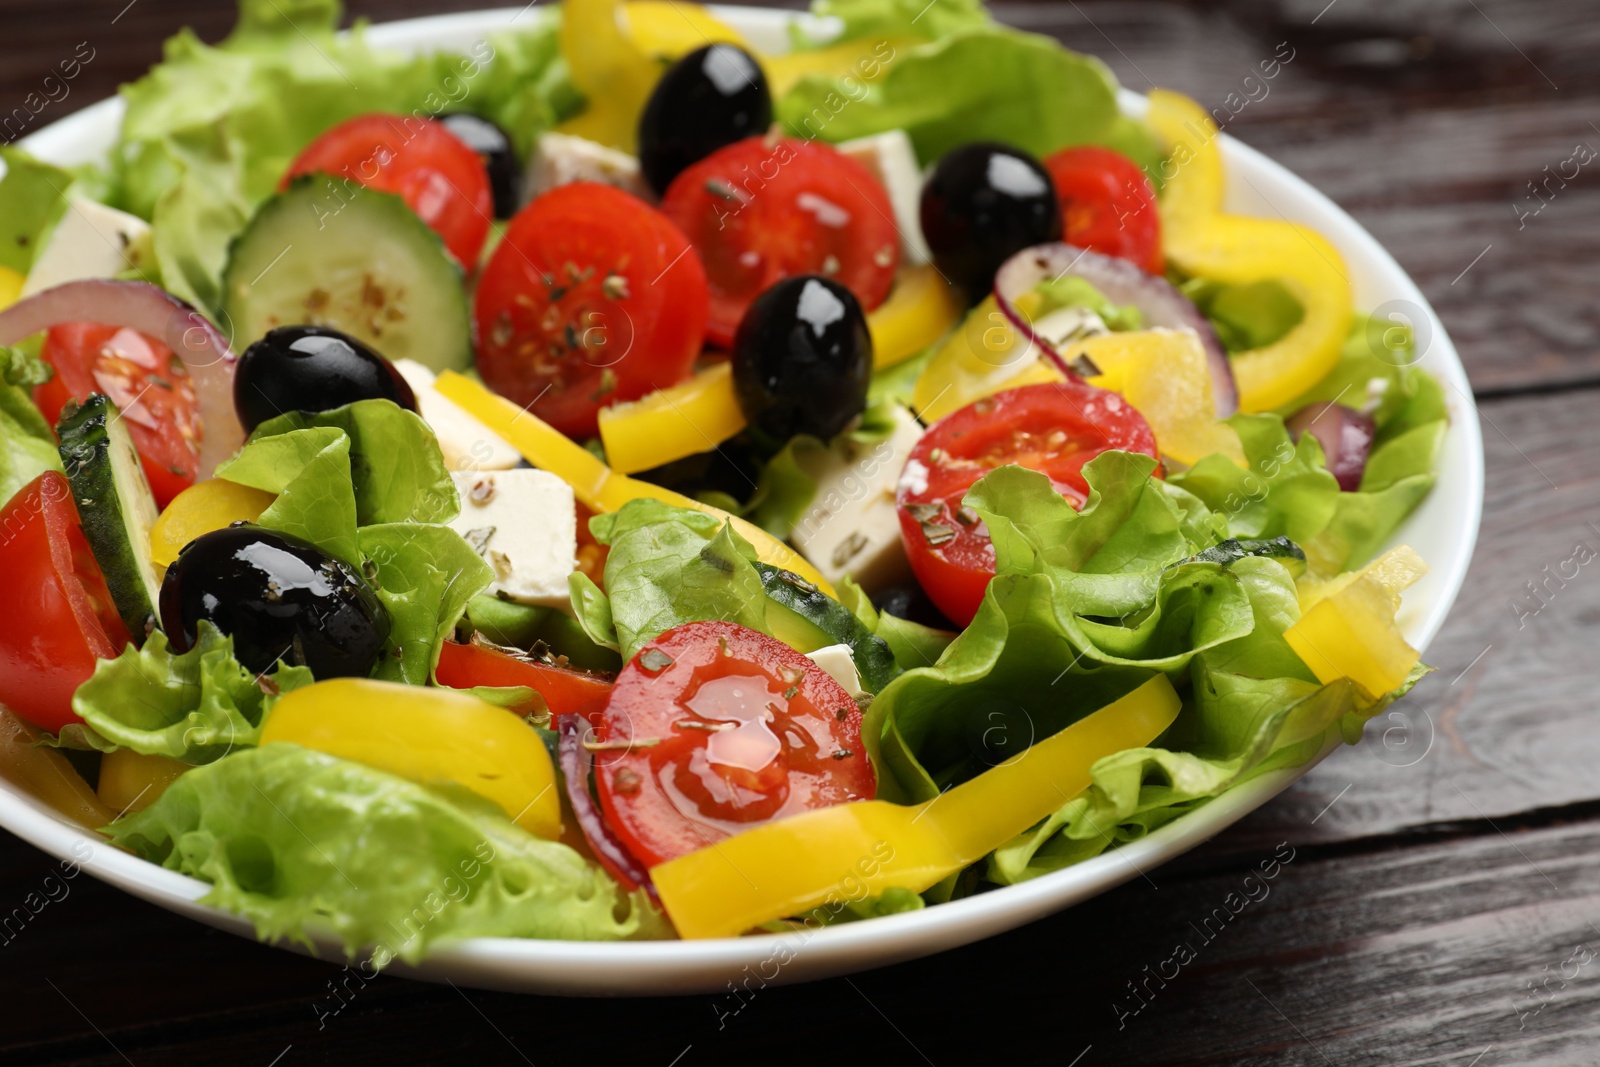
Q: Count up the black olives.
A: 6